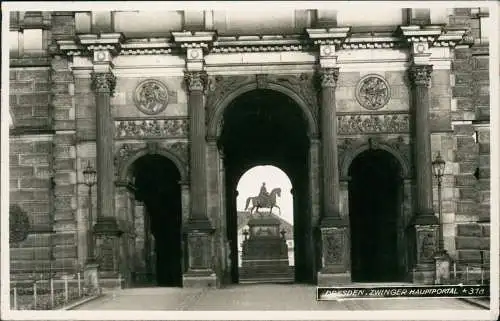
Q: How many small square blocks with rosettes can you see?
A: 4